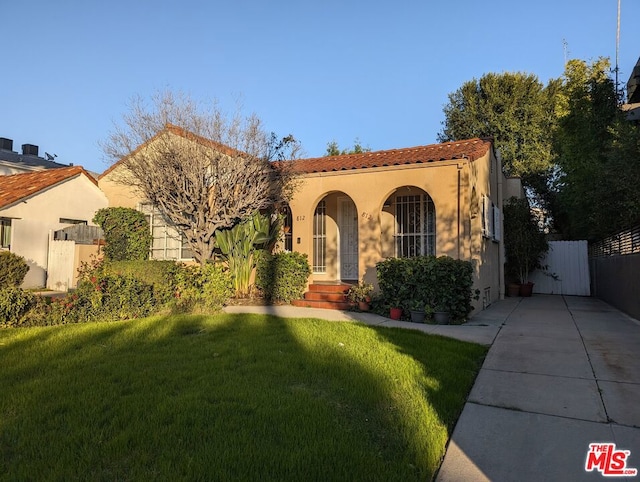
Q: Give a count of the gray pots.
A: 2